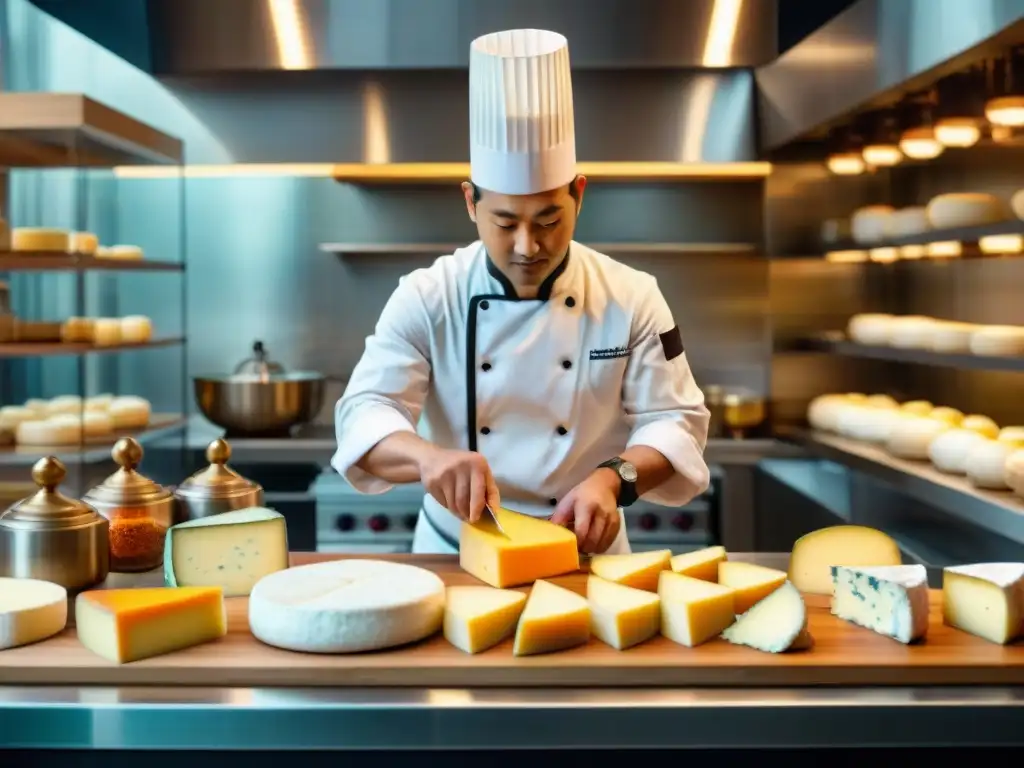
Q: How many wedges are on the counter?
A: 12